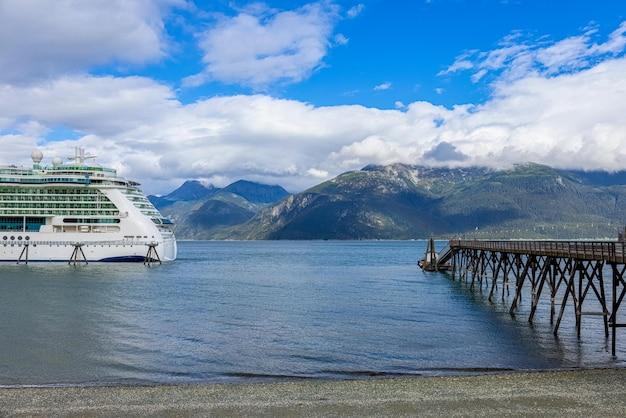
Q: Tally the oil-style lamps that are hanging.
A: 0